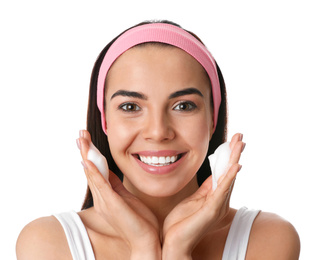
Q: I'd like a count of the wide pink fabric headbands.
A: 1